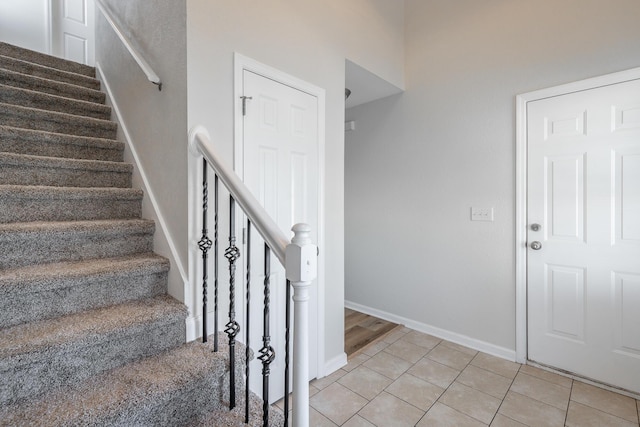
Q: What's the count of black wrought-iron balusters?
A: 6